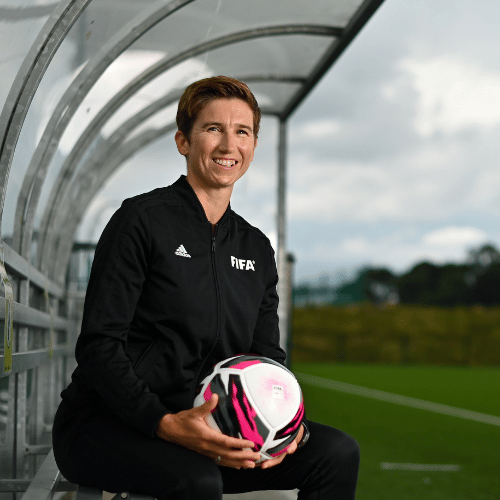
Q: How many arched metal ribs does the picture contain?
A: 5